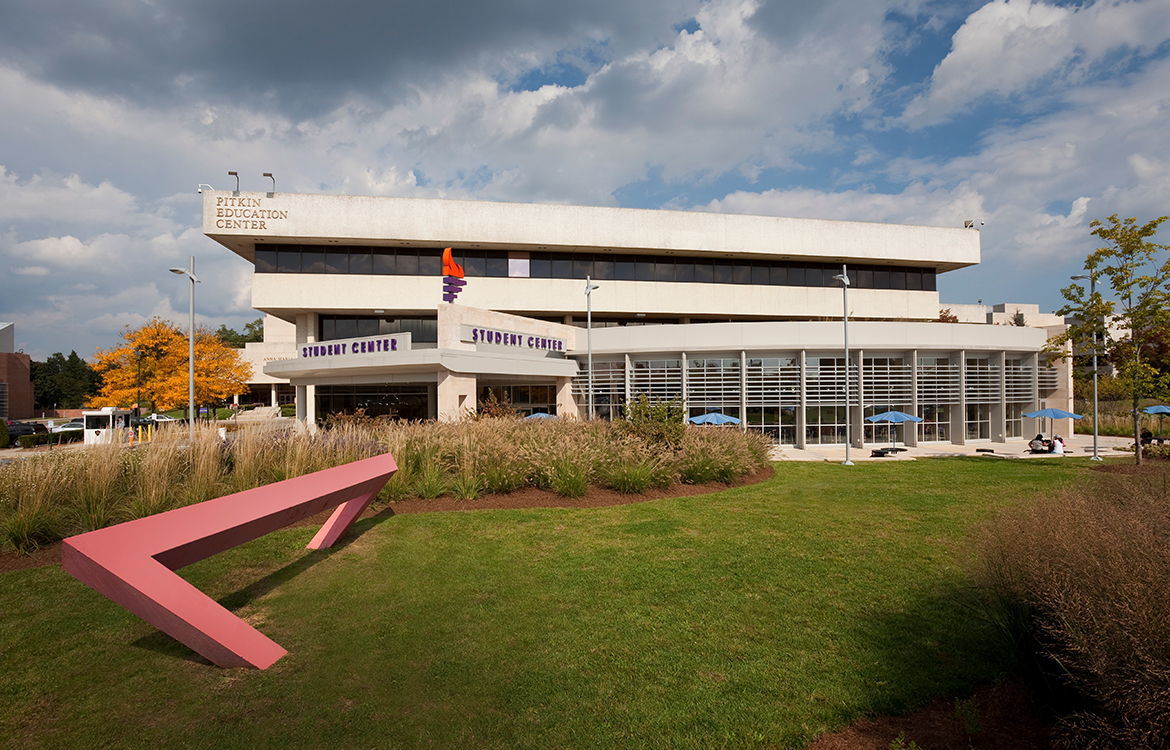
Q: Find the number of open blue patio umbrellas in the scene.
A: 5